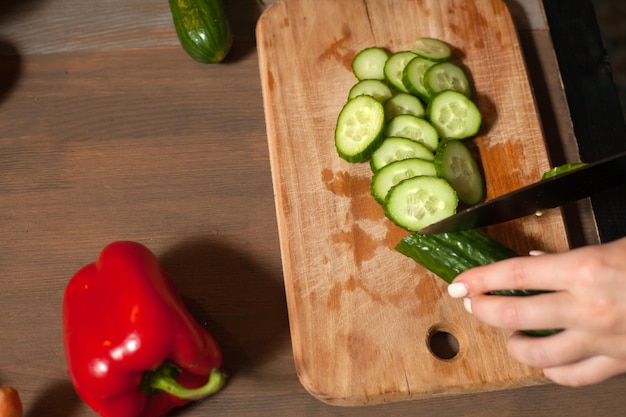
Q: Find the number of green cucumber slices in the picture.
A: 14